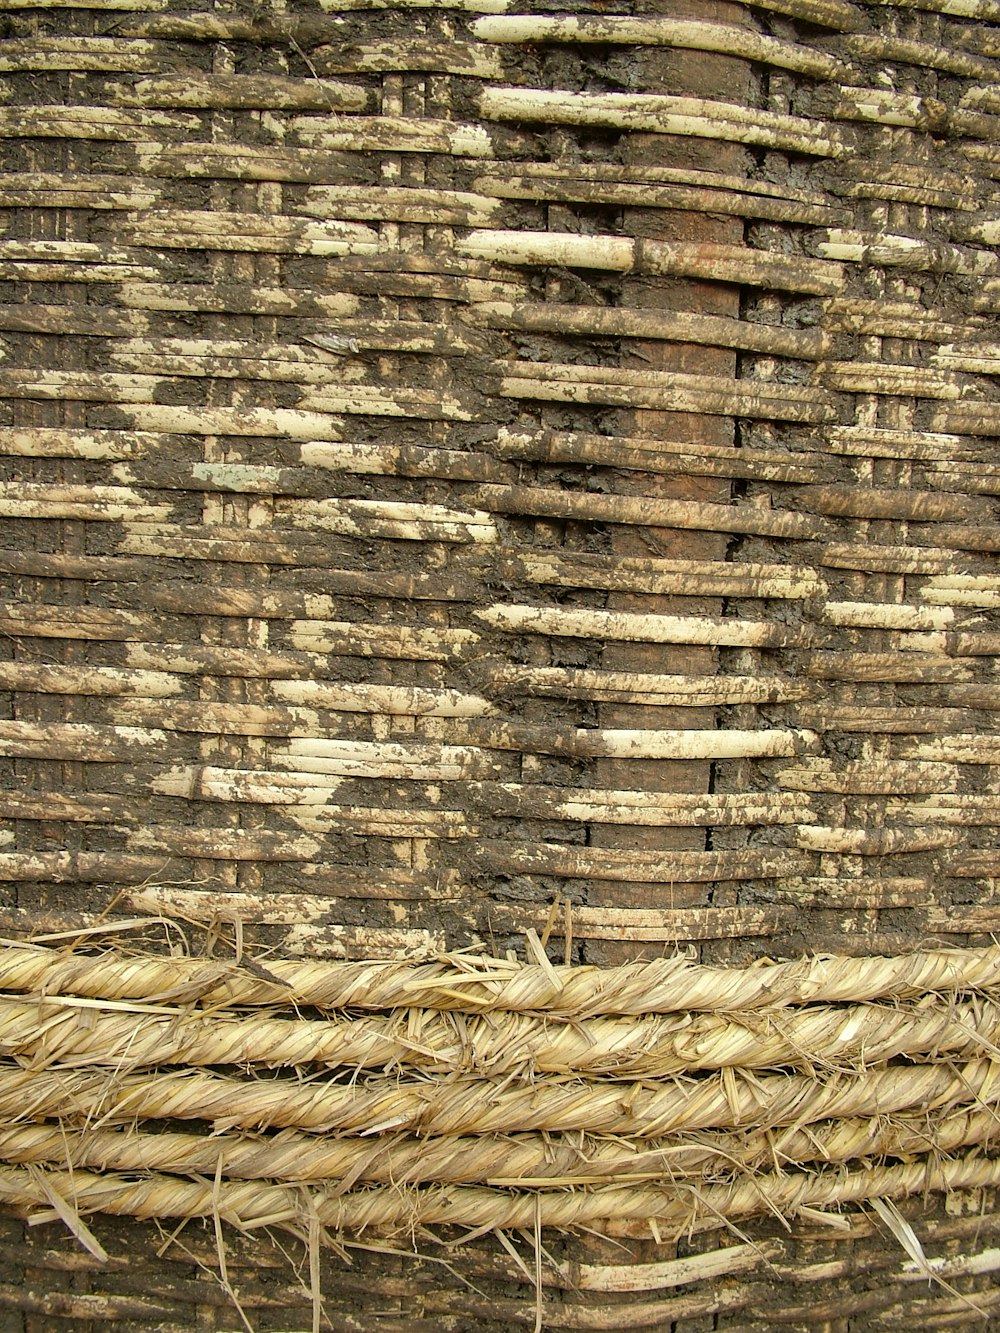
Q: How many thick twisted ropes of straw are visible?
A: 5